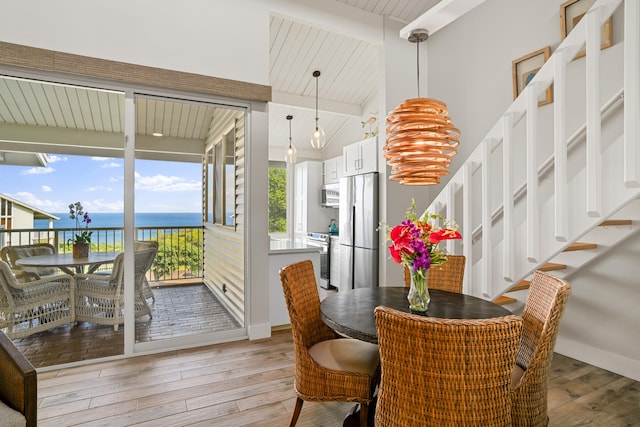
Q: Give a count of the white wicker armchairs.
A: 4